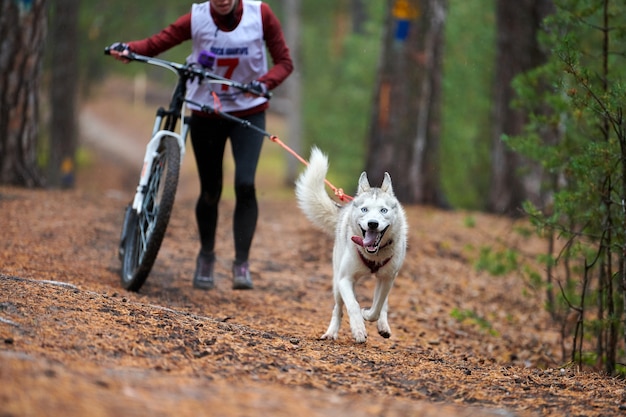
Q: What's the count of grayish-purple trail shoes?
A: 2